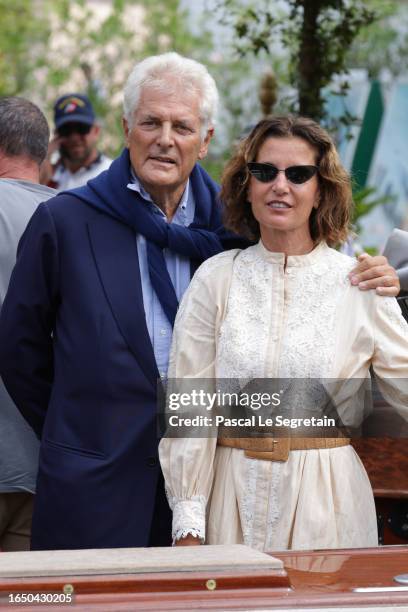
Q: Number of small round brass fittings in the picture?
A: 2